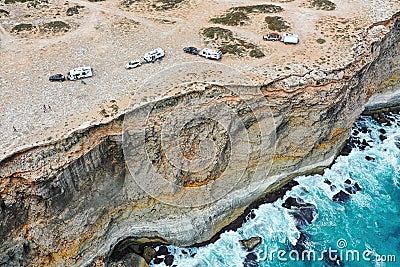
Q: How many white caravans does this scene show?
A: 4